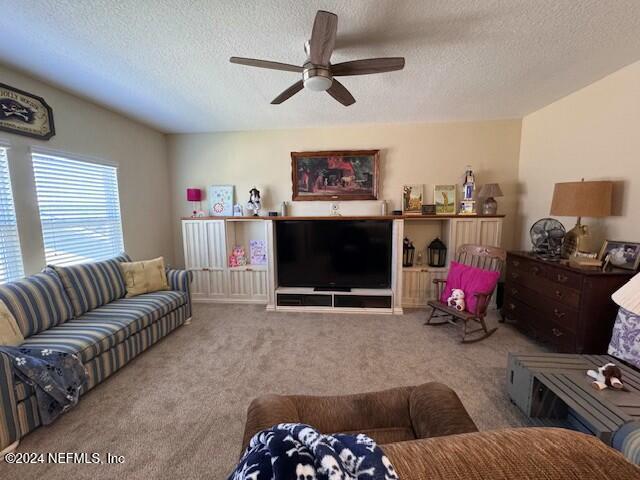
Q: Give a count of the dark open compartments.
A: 2